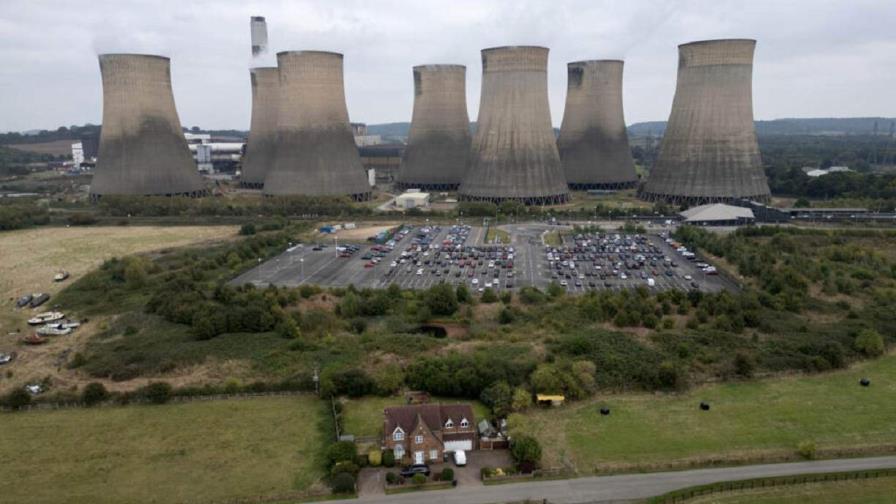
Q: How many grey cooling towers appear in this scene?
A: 7